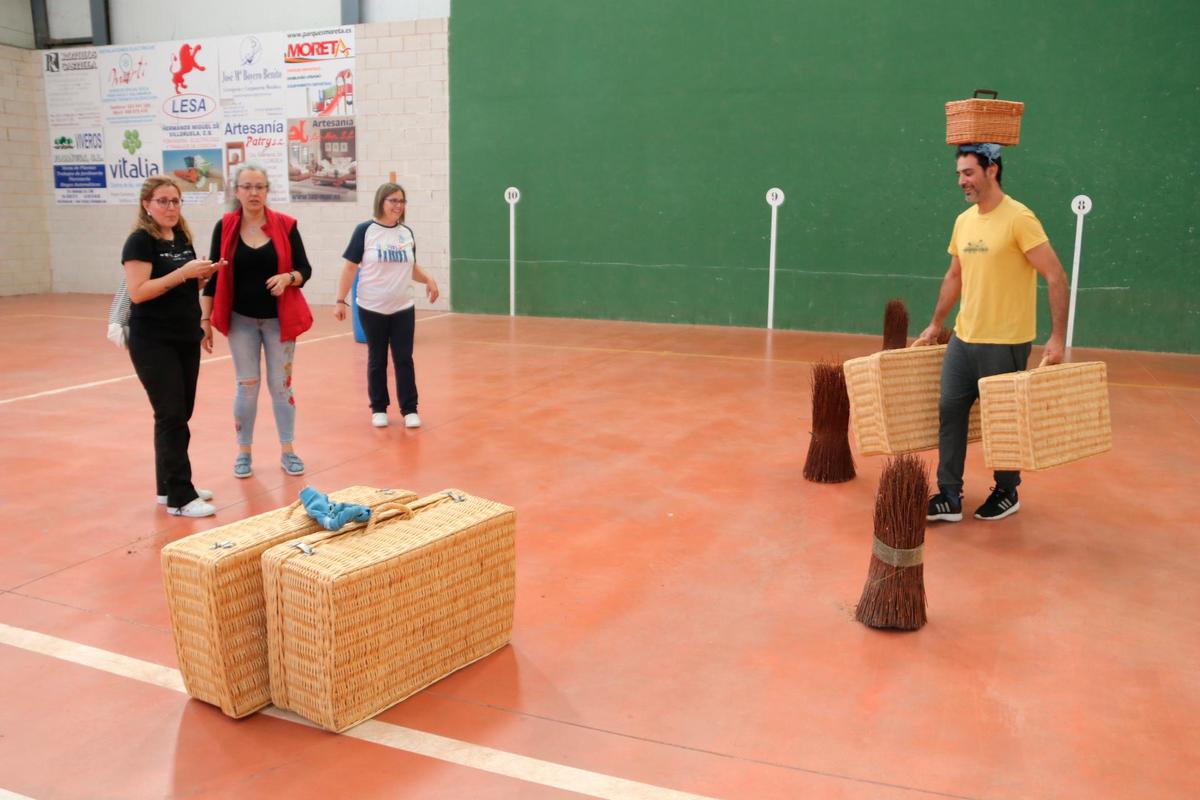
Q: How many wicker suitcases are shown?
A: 4